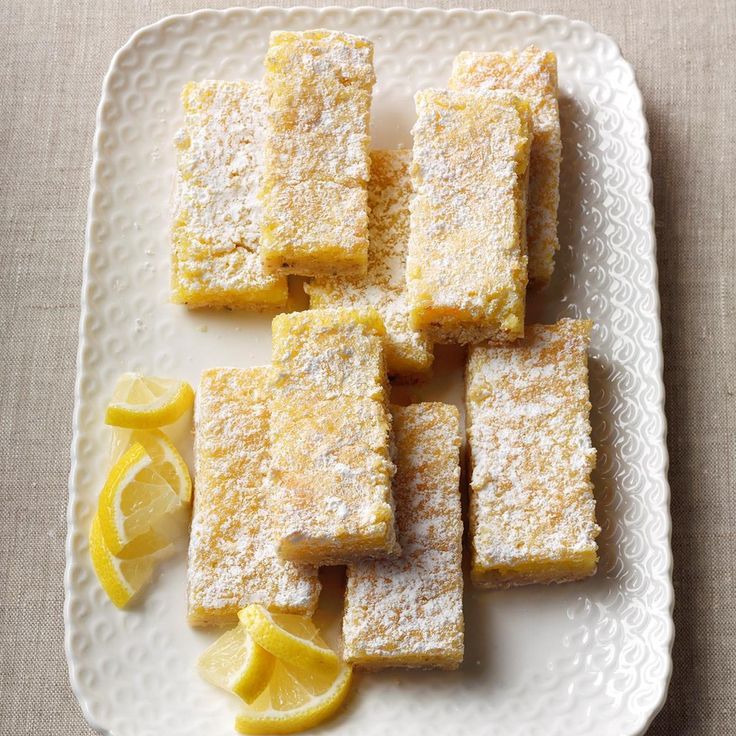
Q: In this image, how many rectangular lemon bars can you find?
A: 9